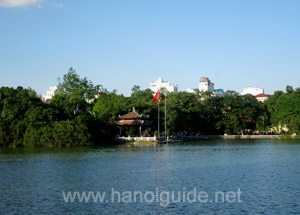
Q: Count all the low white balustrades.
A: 1